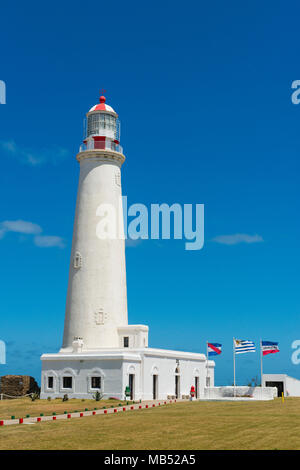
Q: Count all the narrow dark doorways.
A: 4